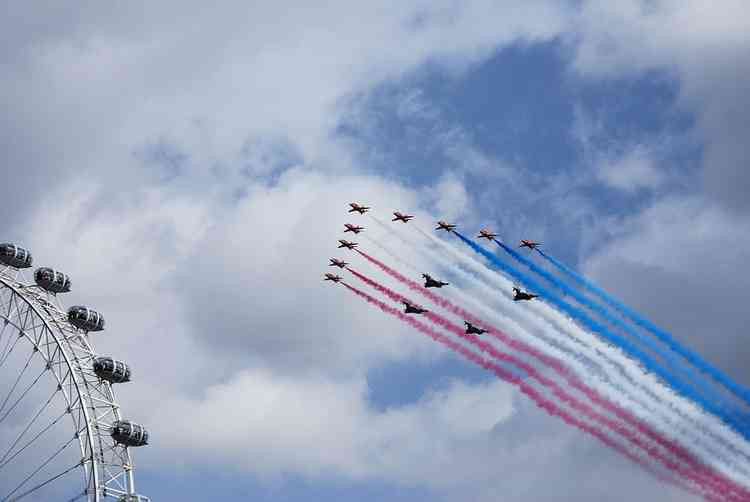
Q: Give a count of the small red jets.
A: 9